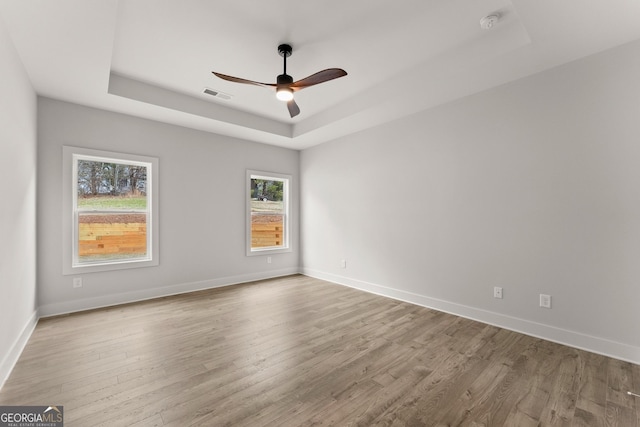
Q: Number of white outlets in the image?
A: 5